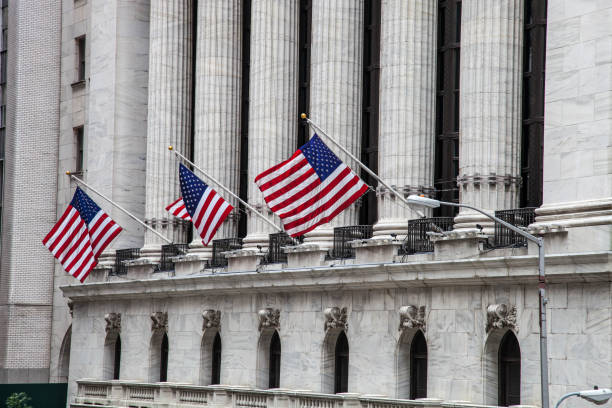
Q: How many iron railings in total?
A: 7